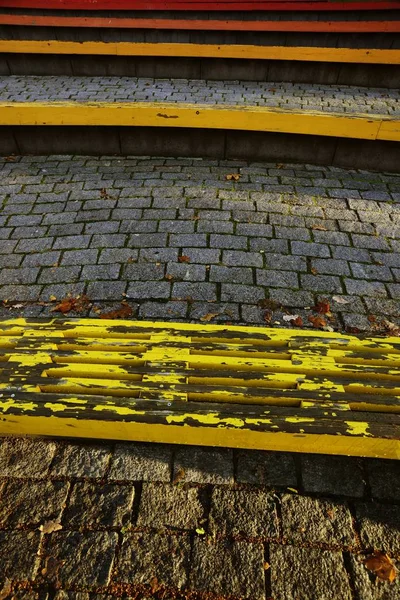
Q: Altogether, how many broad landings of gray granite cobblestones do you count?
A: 3